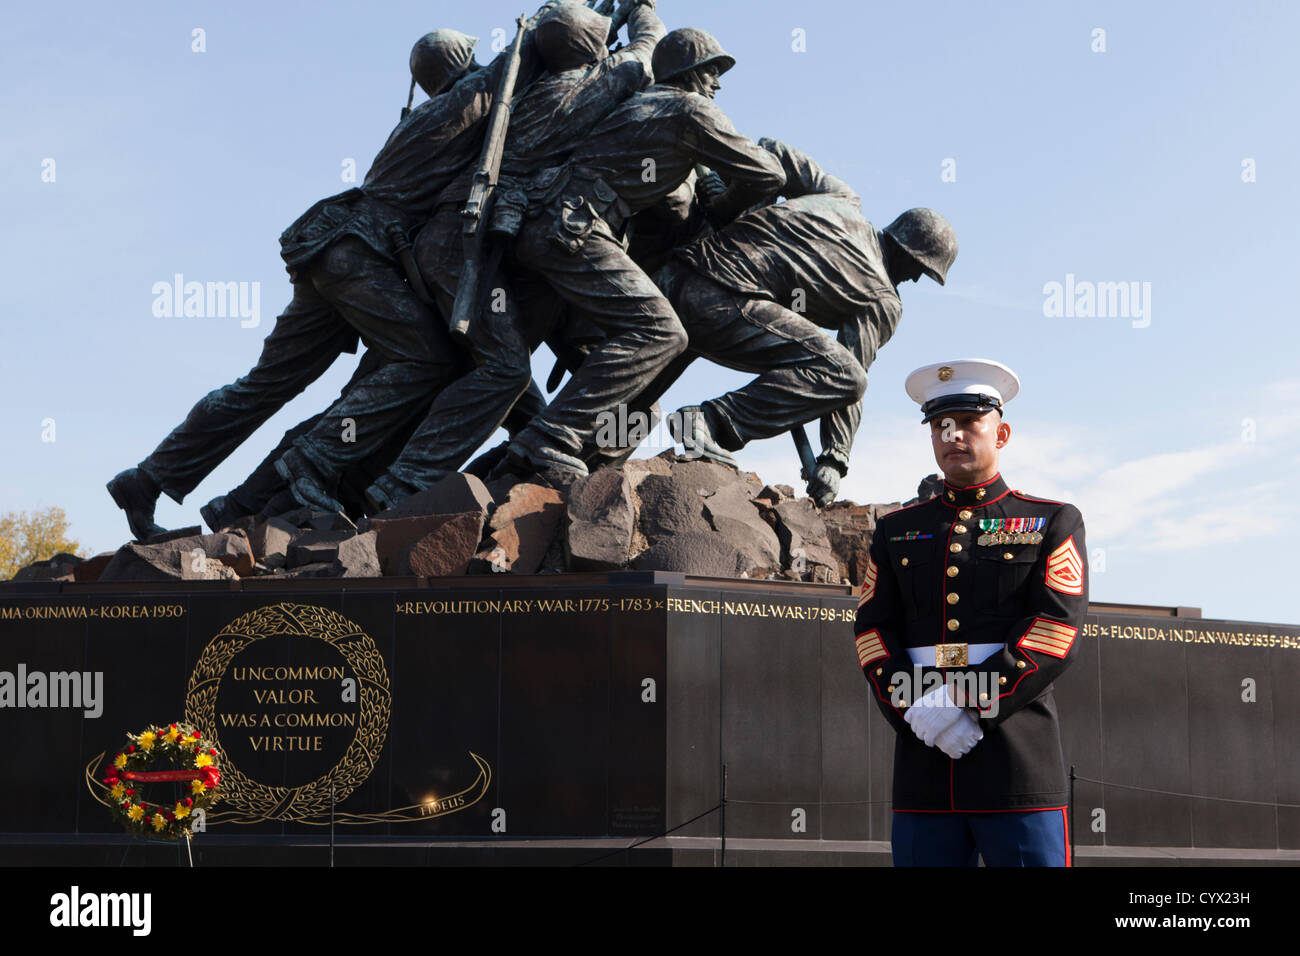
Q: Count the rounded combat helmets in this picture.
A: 4